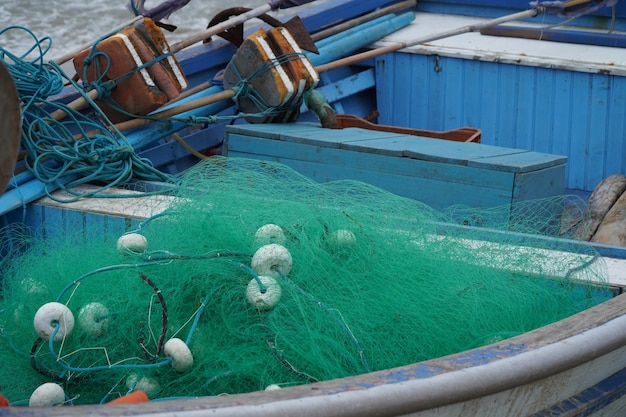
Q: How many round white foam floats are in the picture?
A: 11